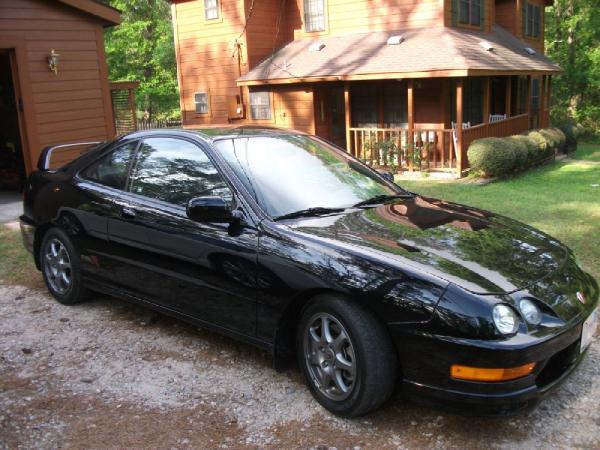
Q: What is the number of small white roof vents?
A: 4